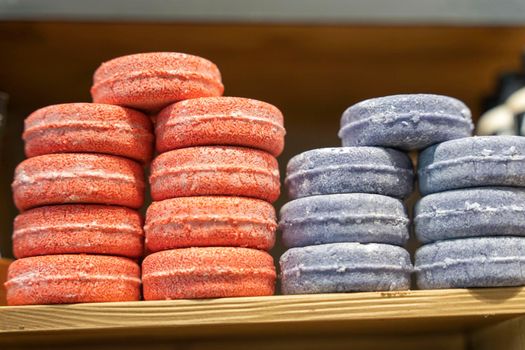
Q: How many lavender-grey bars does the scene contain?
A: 7